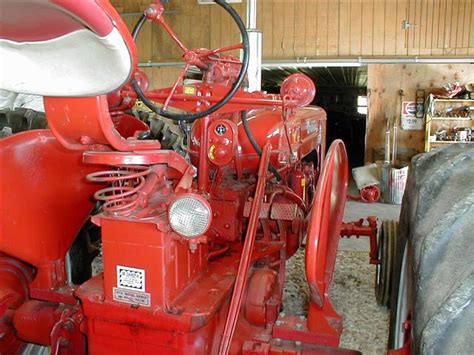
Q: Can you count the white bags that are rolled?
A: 1